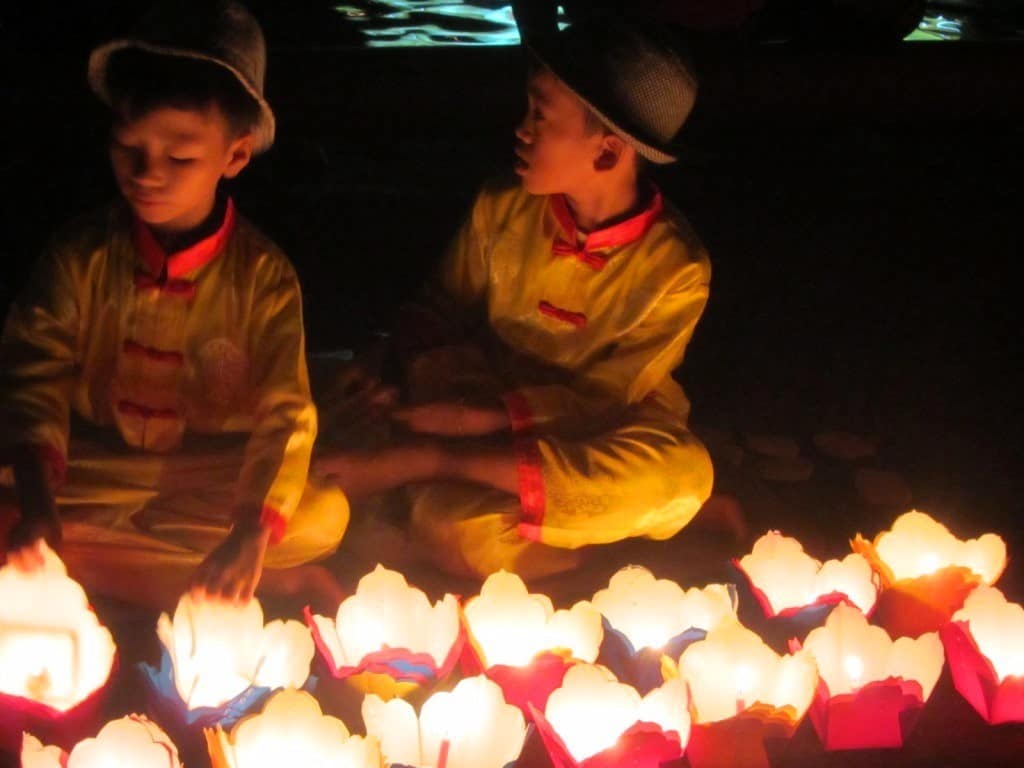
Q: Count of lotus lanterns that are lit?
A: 14